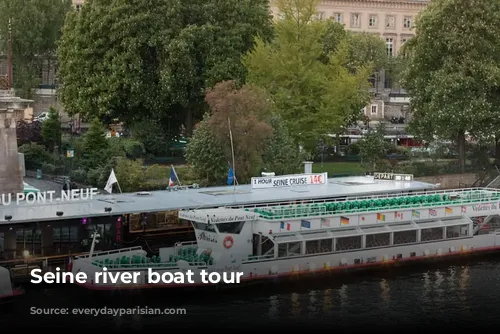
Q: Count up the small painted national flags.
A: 11